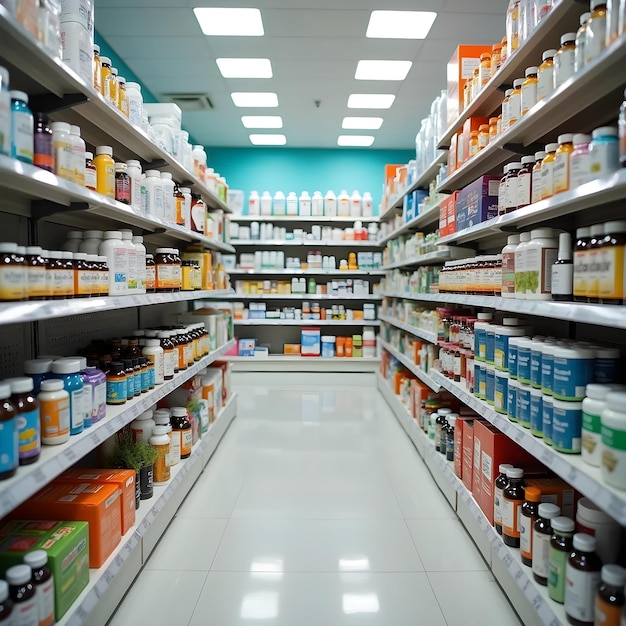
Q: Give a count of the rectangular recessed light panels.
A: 10